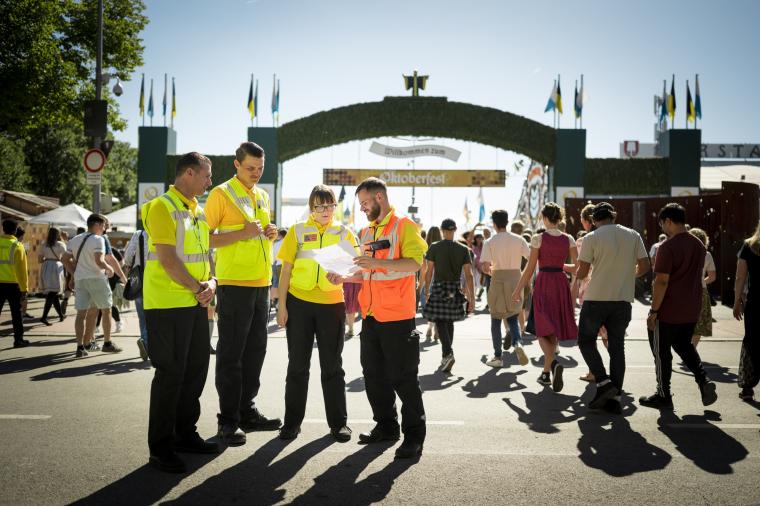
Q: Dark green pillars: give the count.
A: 4